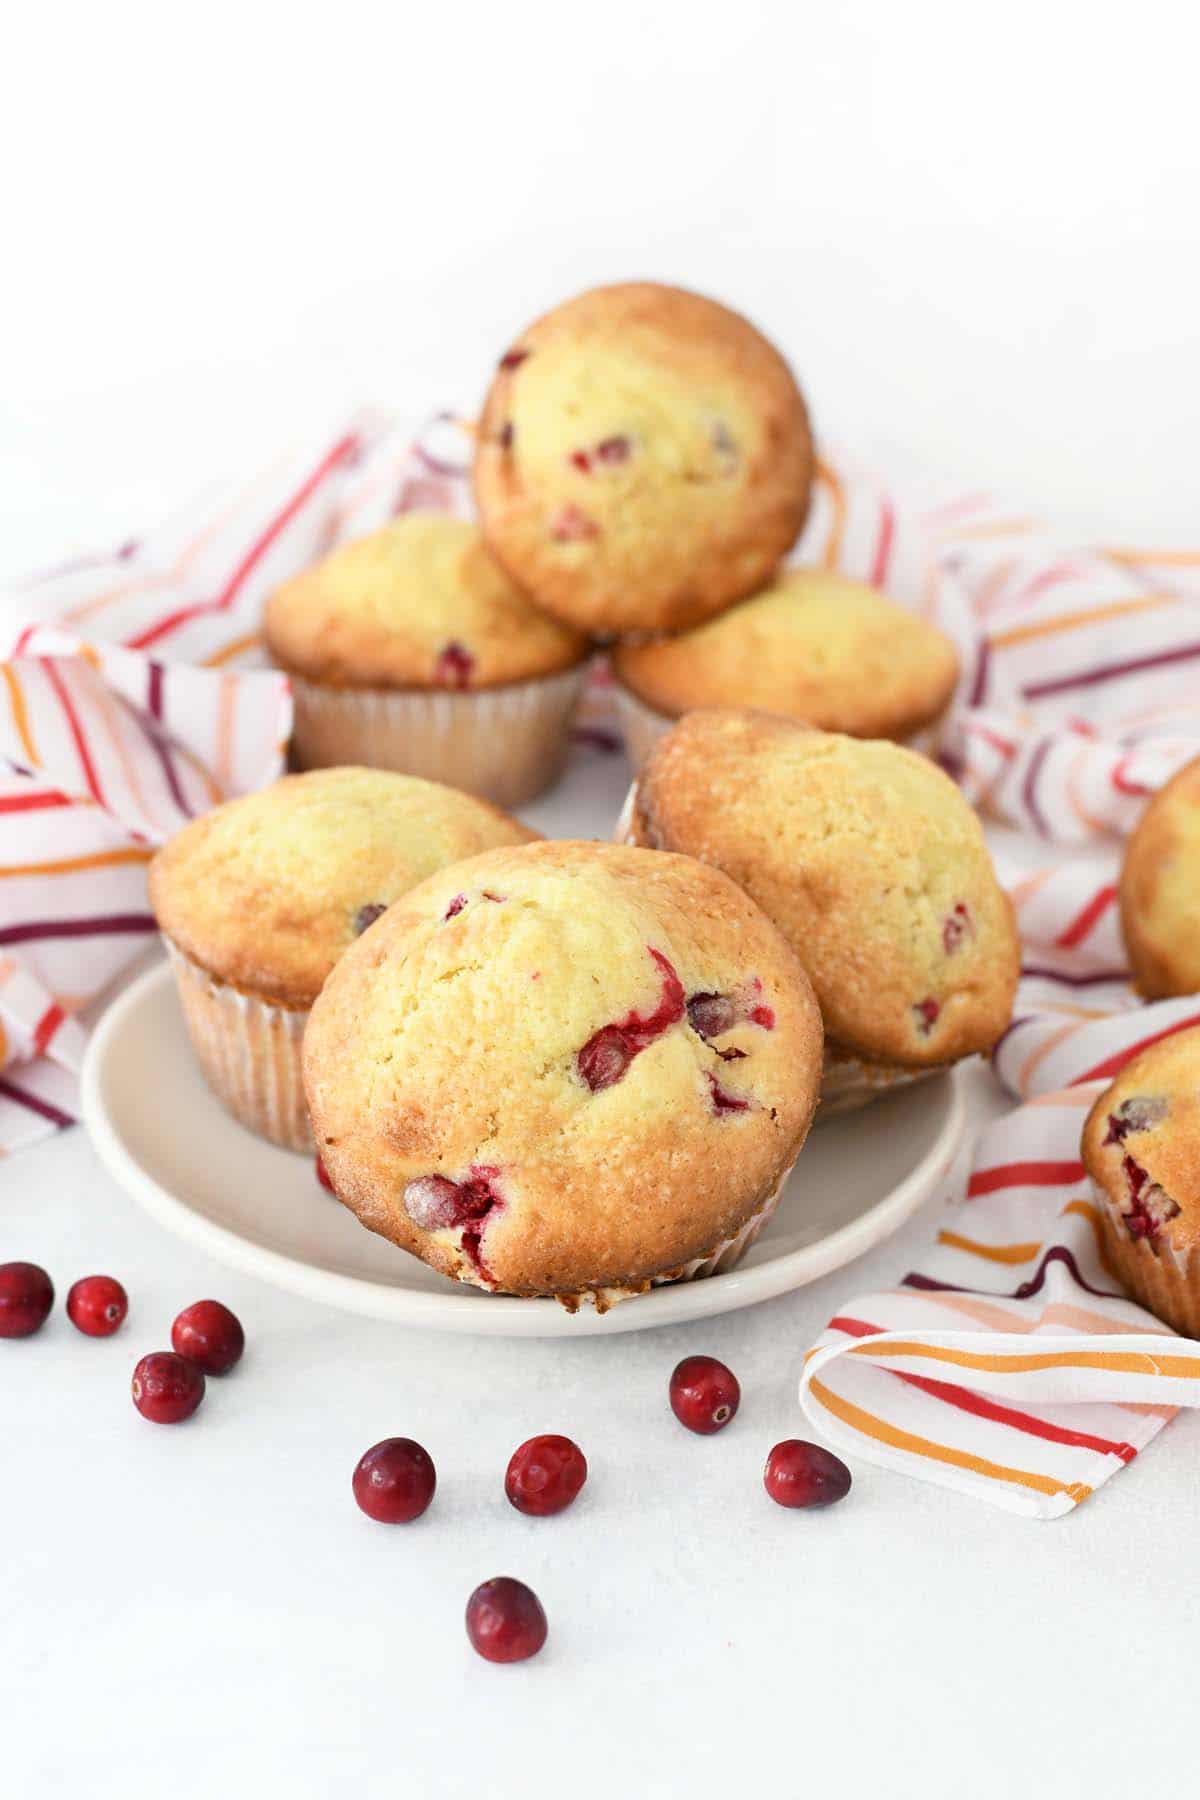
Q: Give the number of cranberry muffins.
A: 8